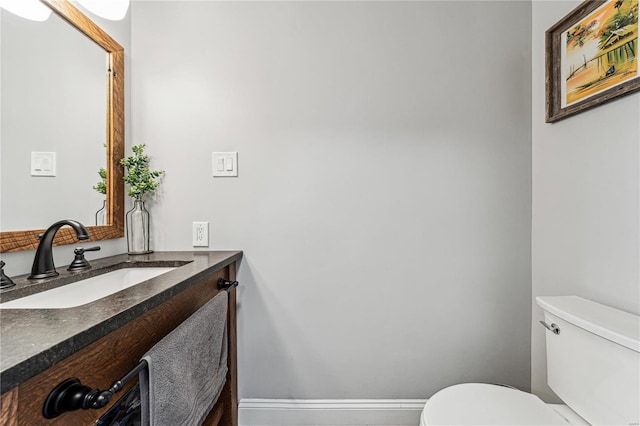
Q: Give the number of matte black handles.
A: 2